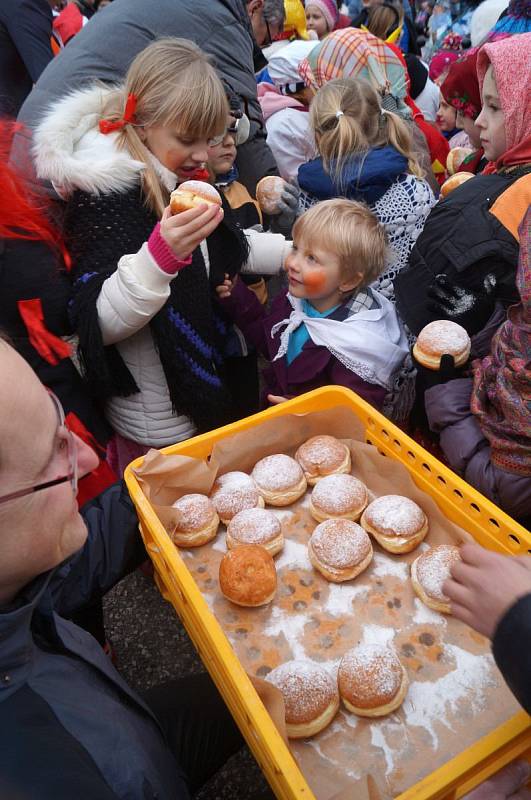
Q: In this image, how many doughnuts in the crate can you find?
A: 12